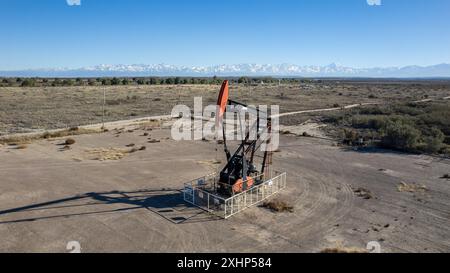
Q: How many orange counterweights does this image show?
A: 2